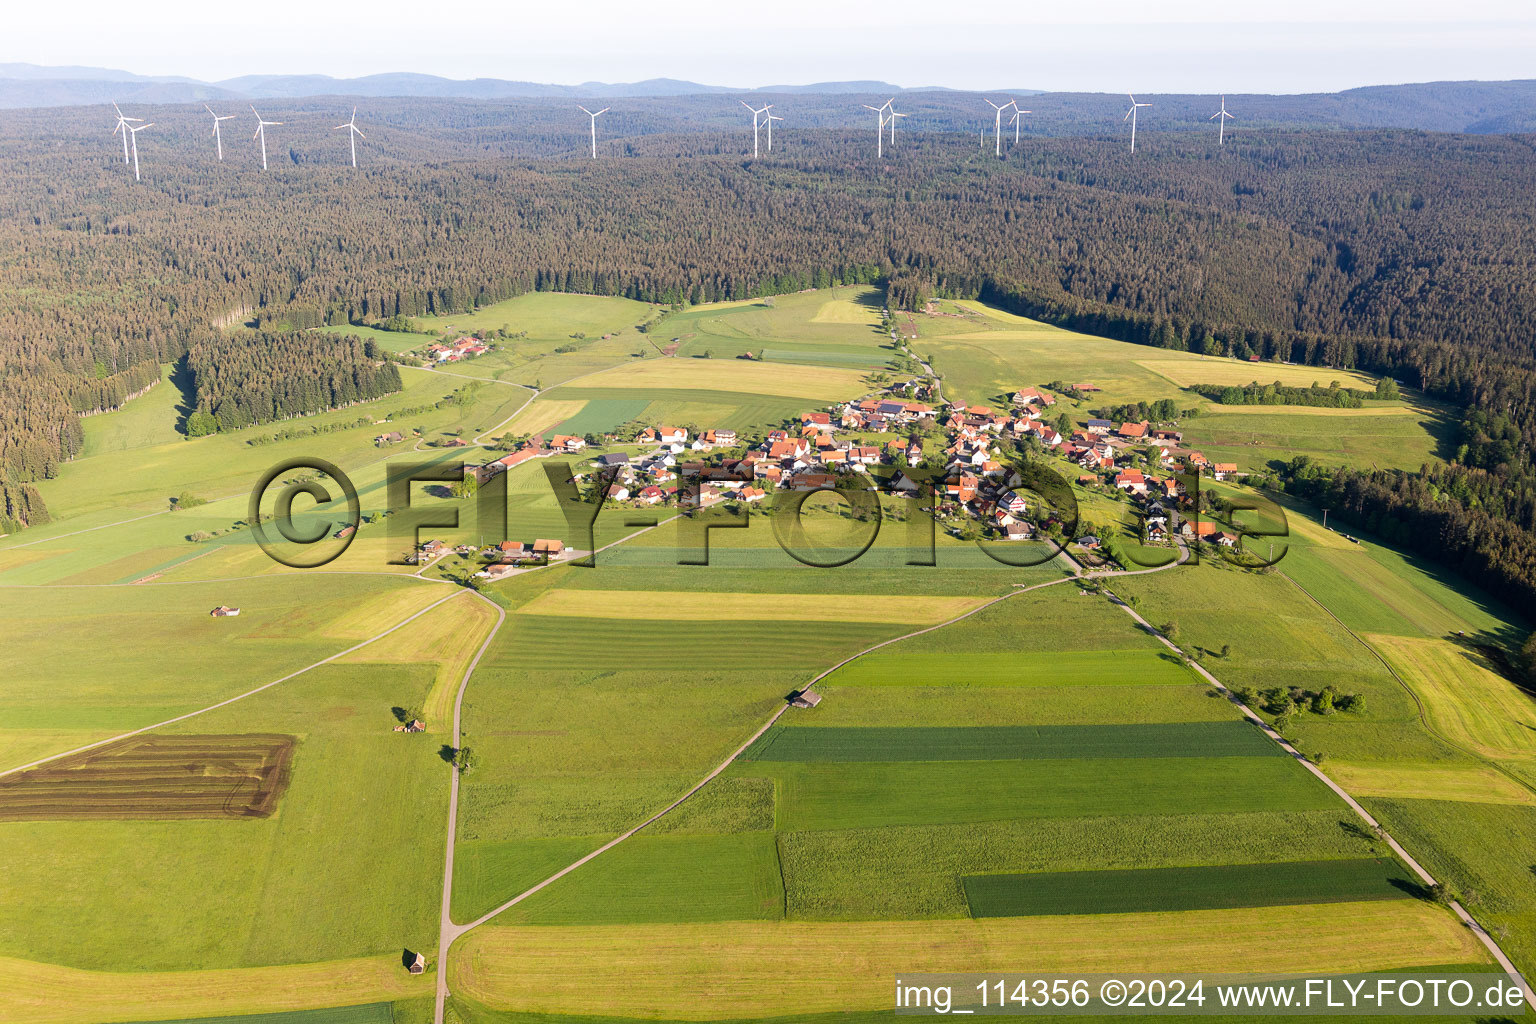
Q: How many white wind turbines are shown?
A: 14